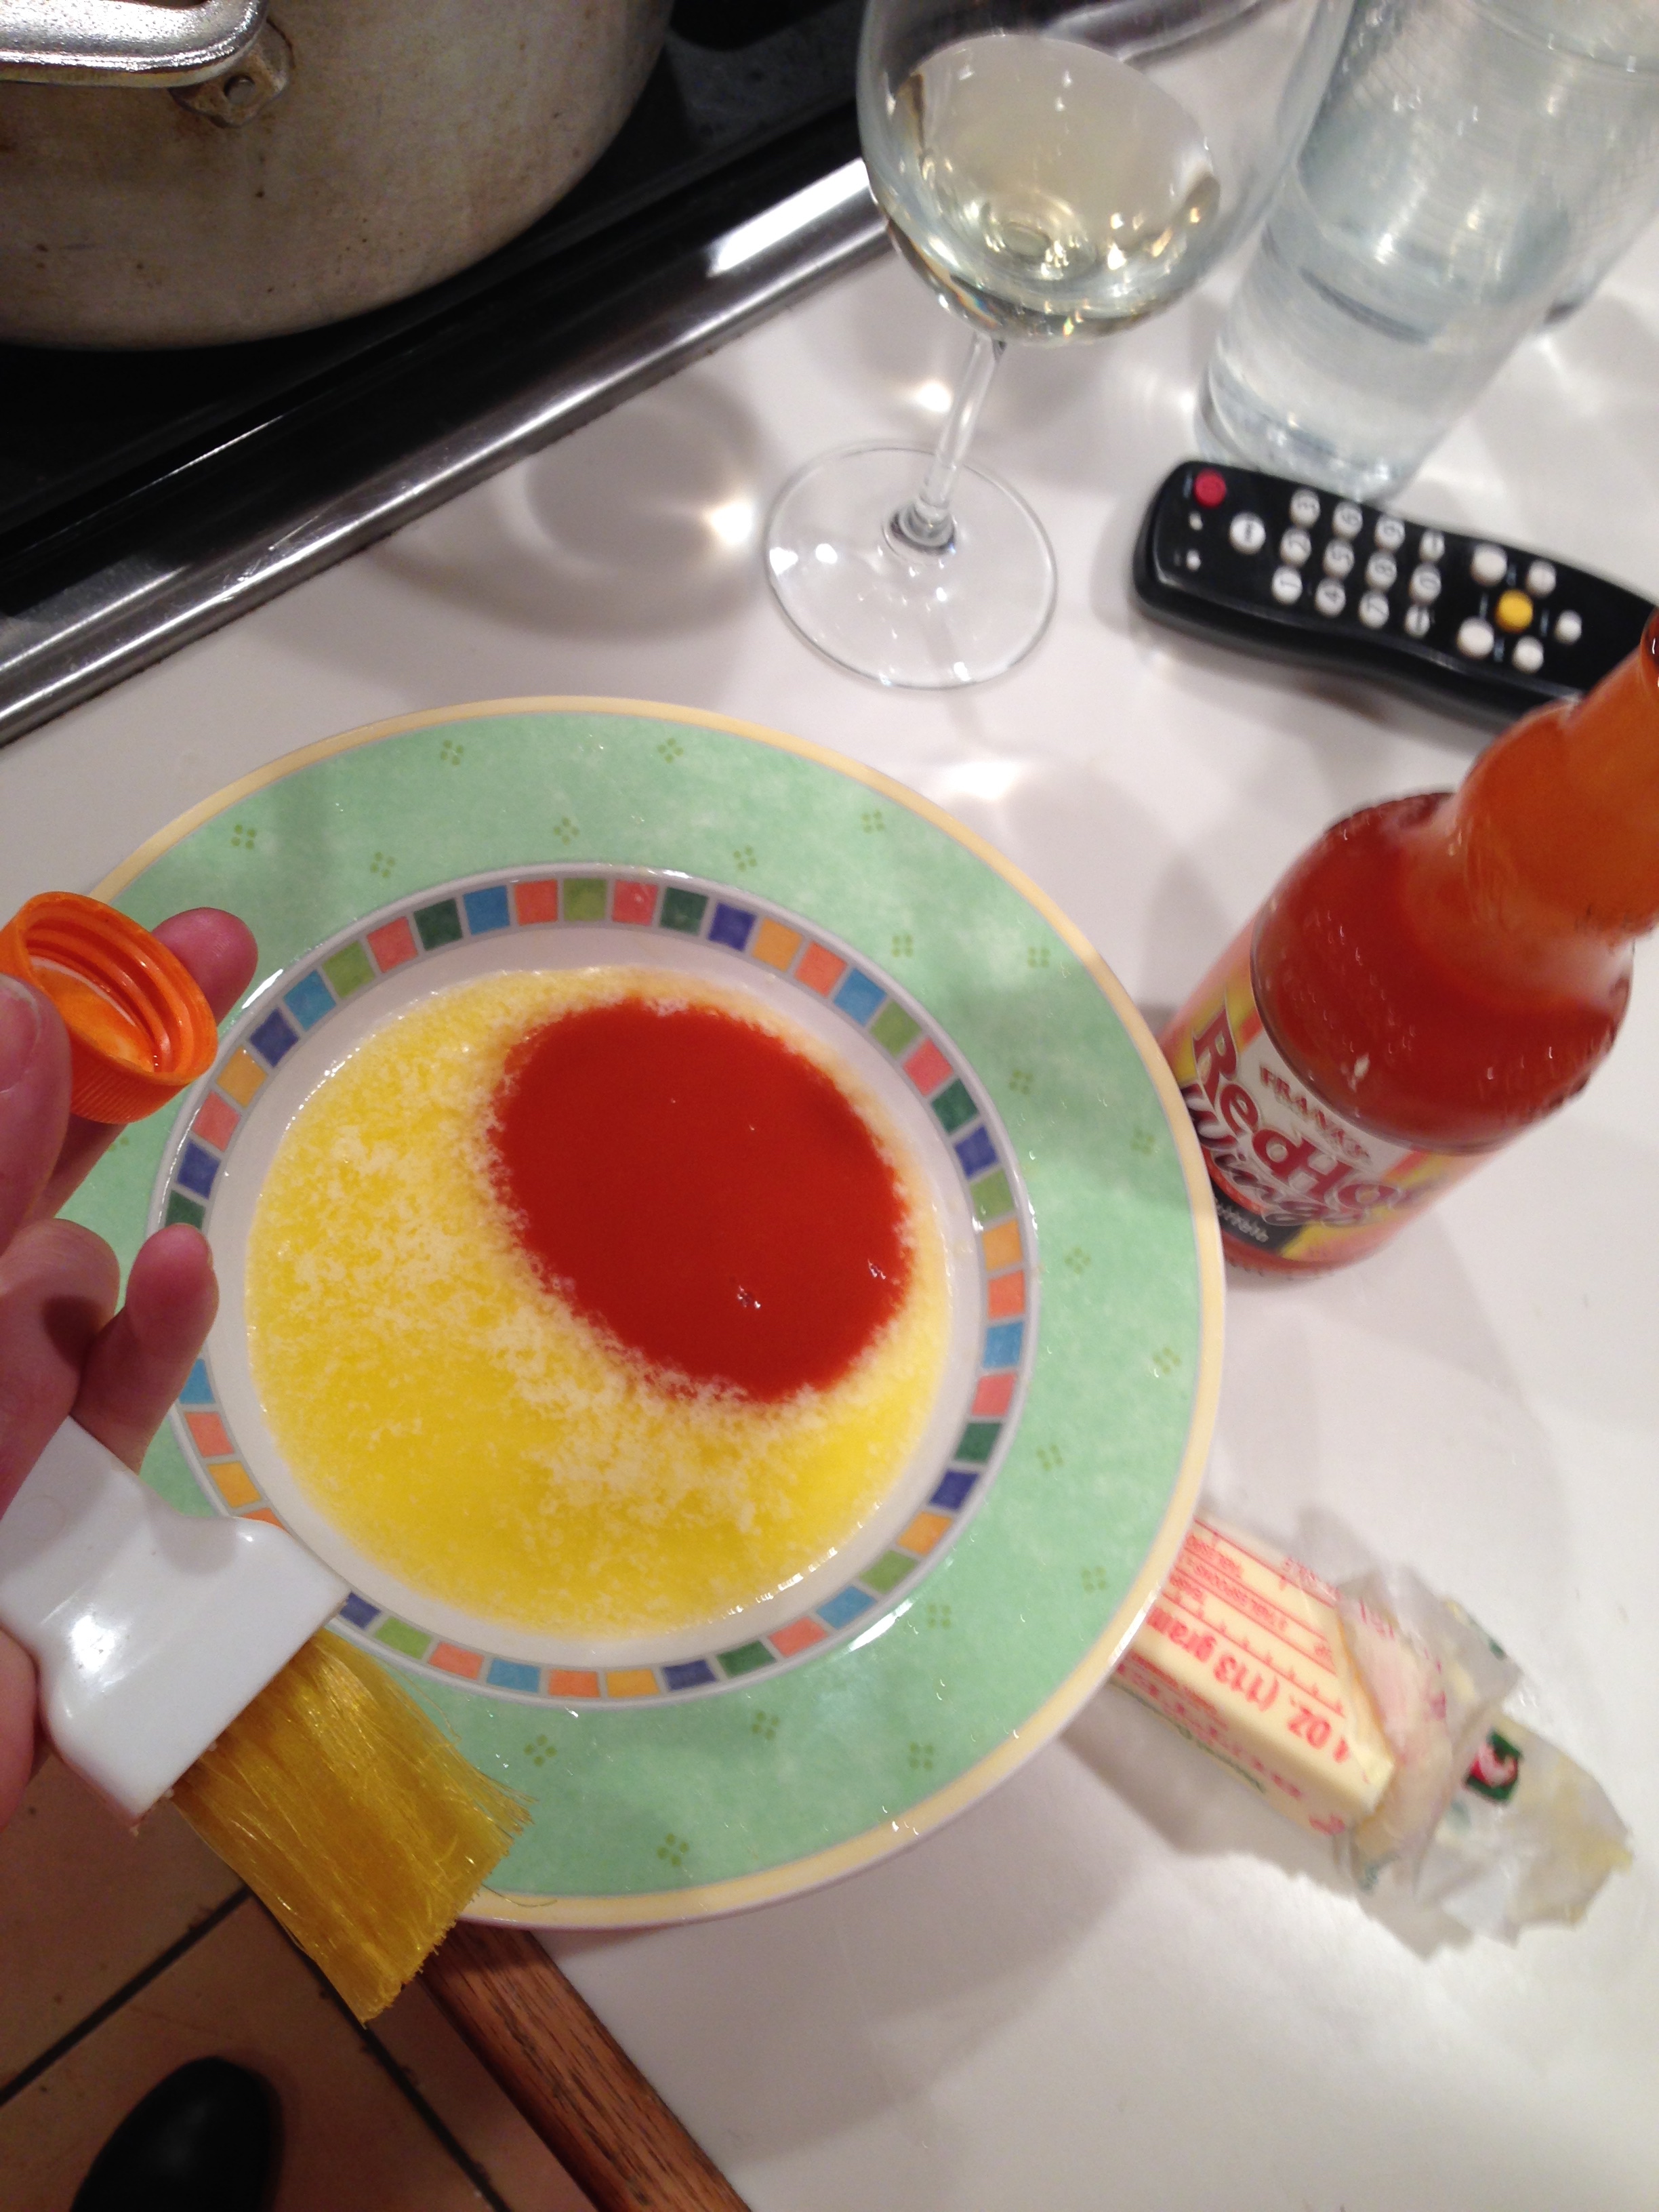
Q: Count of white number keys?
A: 10